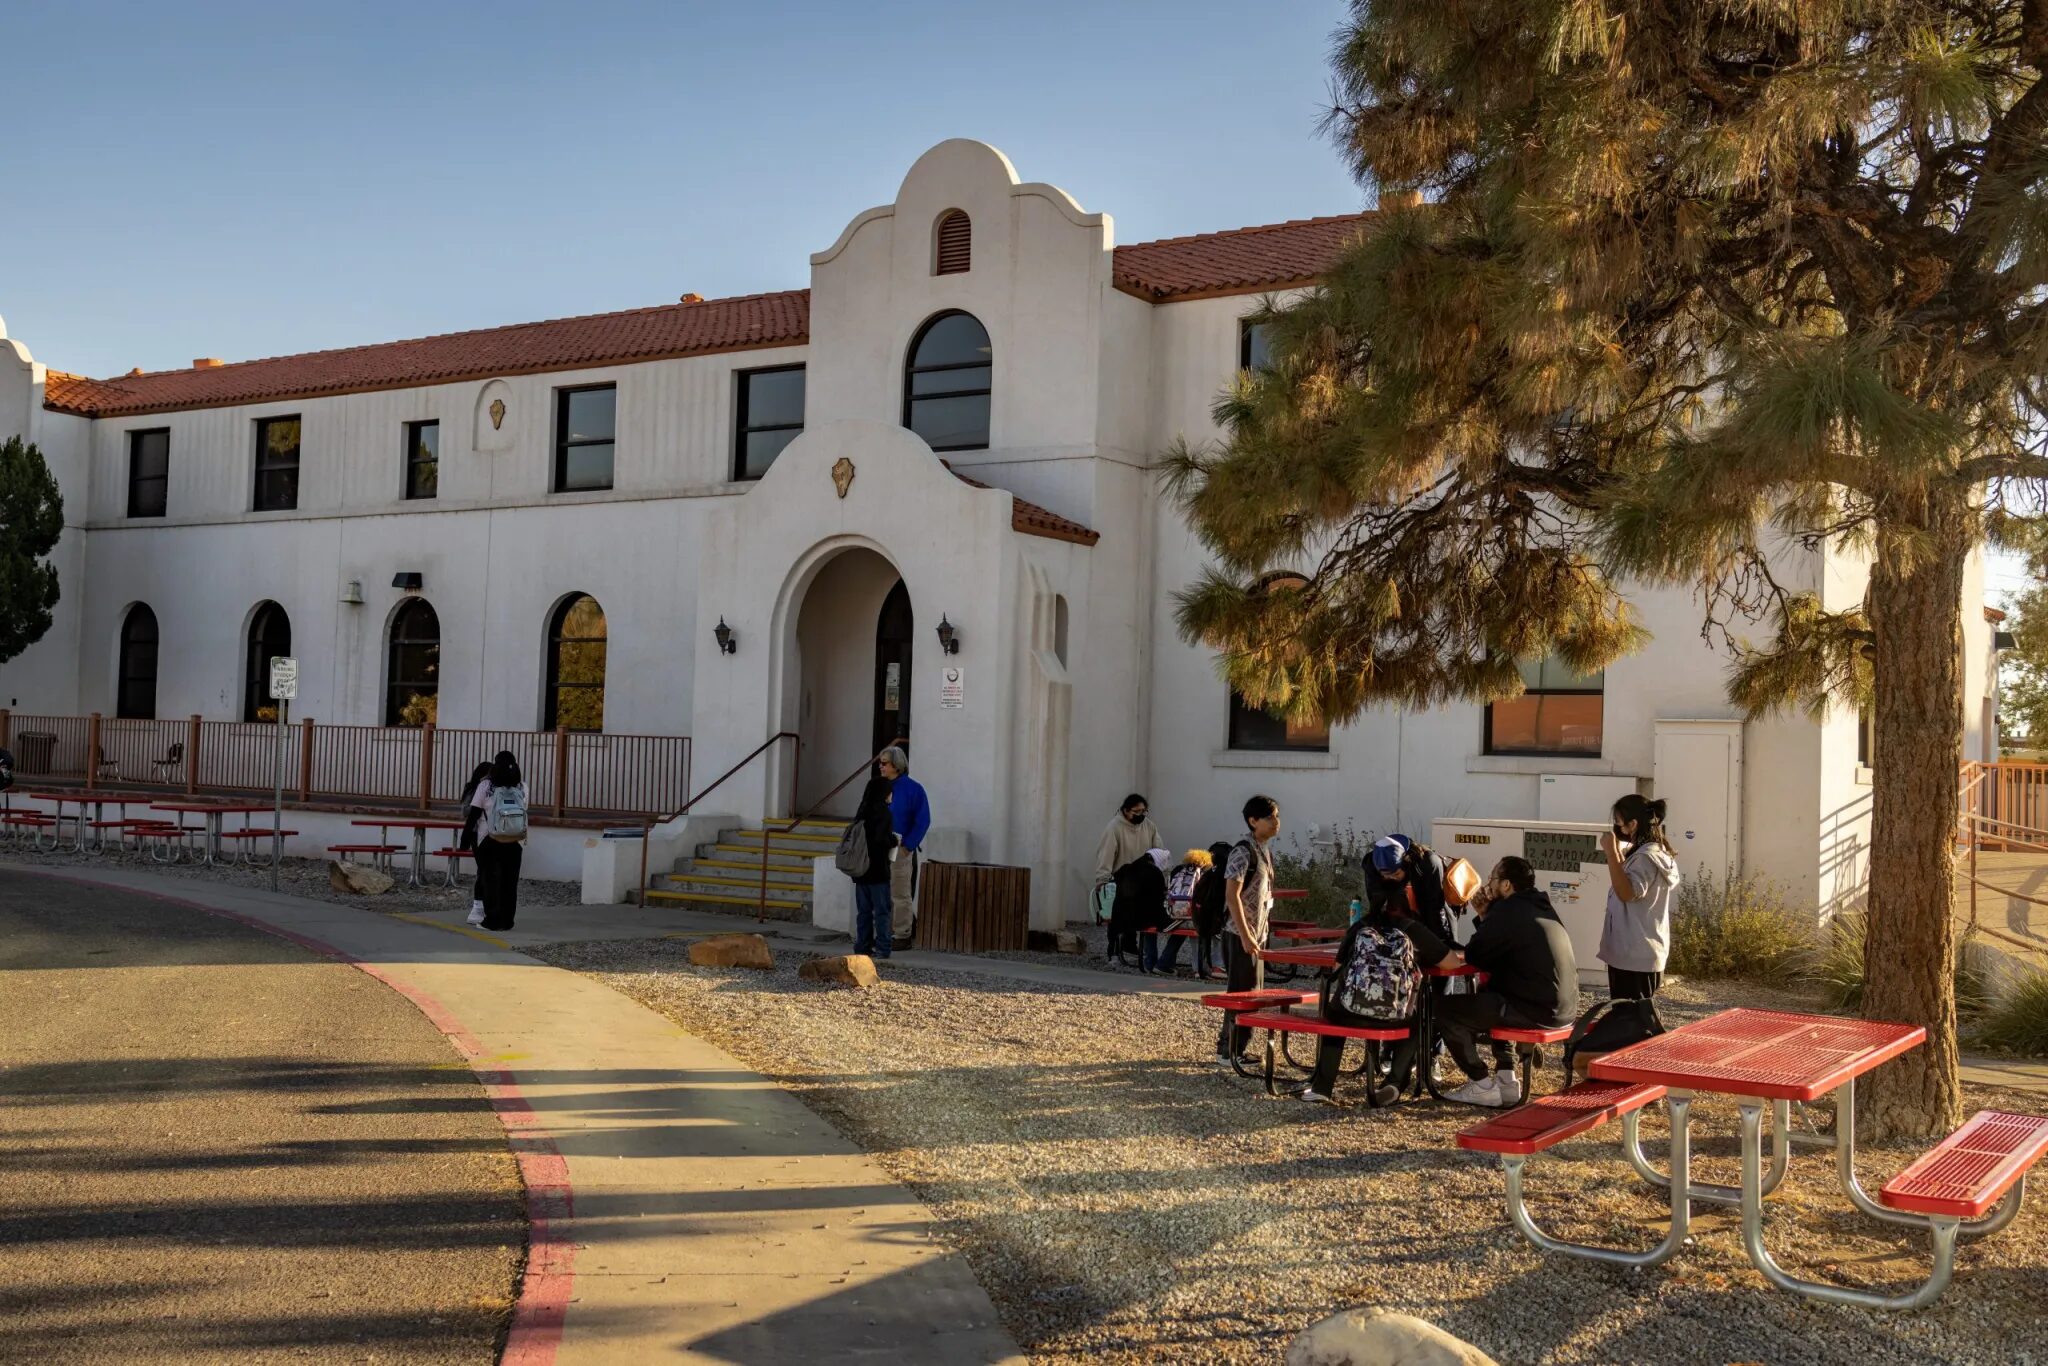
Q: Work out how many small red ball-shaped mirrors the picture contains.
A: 0